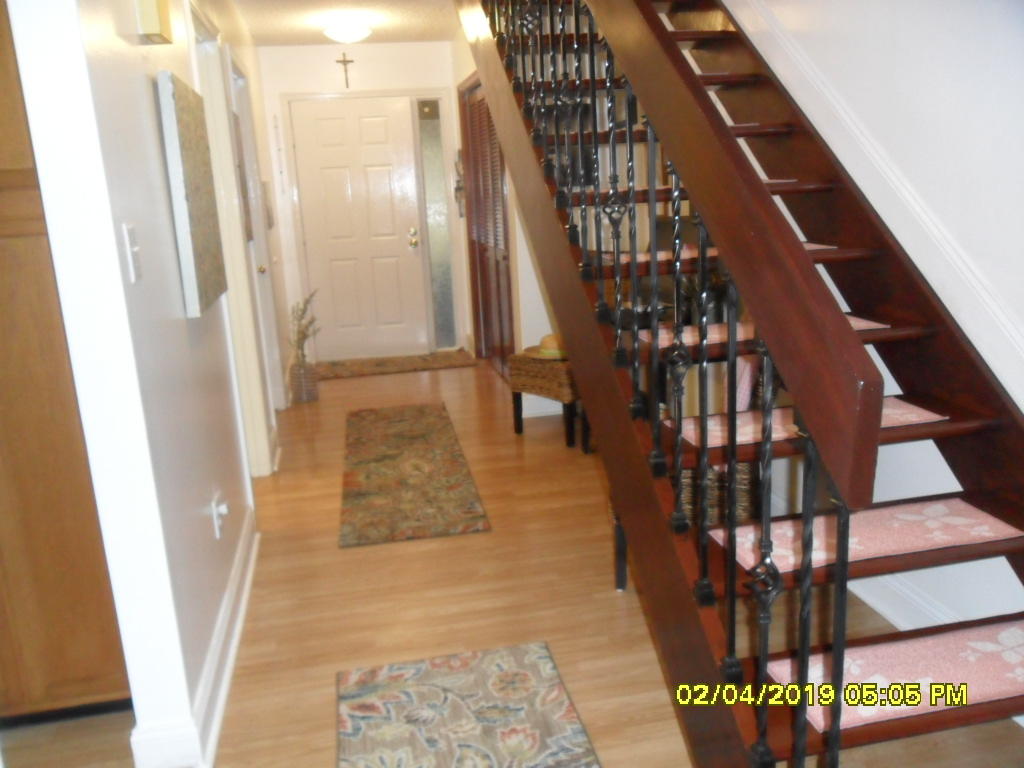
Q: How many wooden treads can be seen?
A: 10